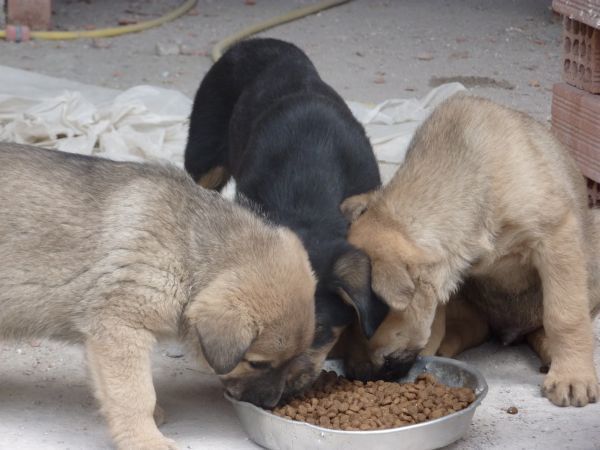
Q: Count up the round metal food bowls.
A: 1